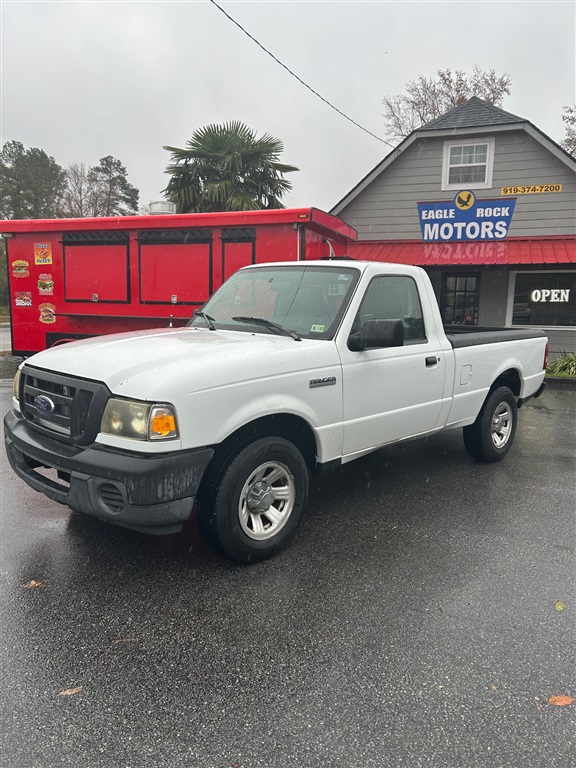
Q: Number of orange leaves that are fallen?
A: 3